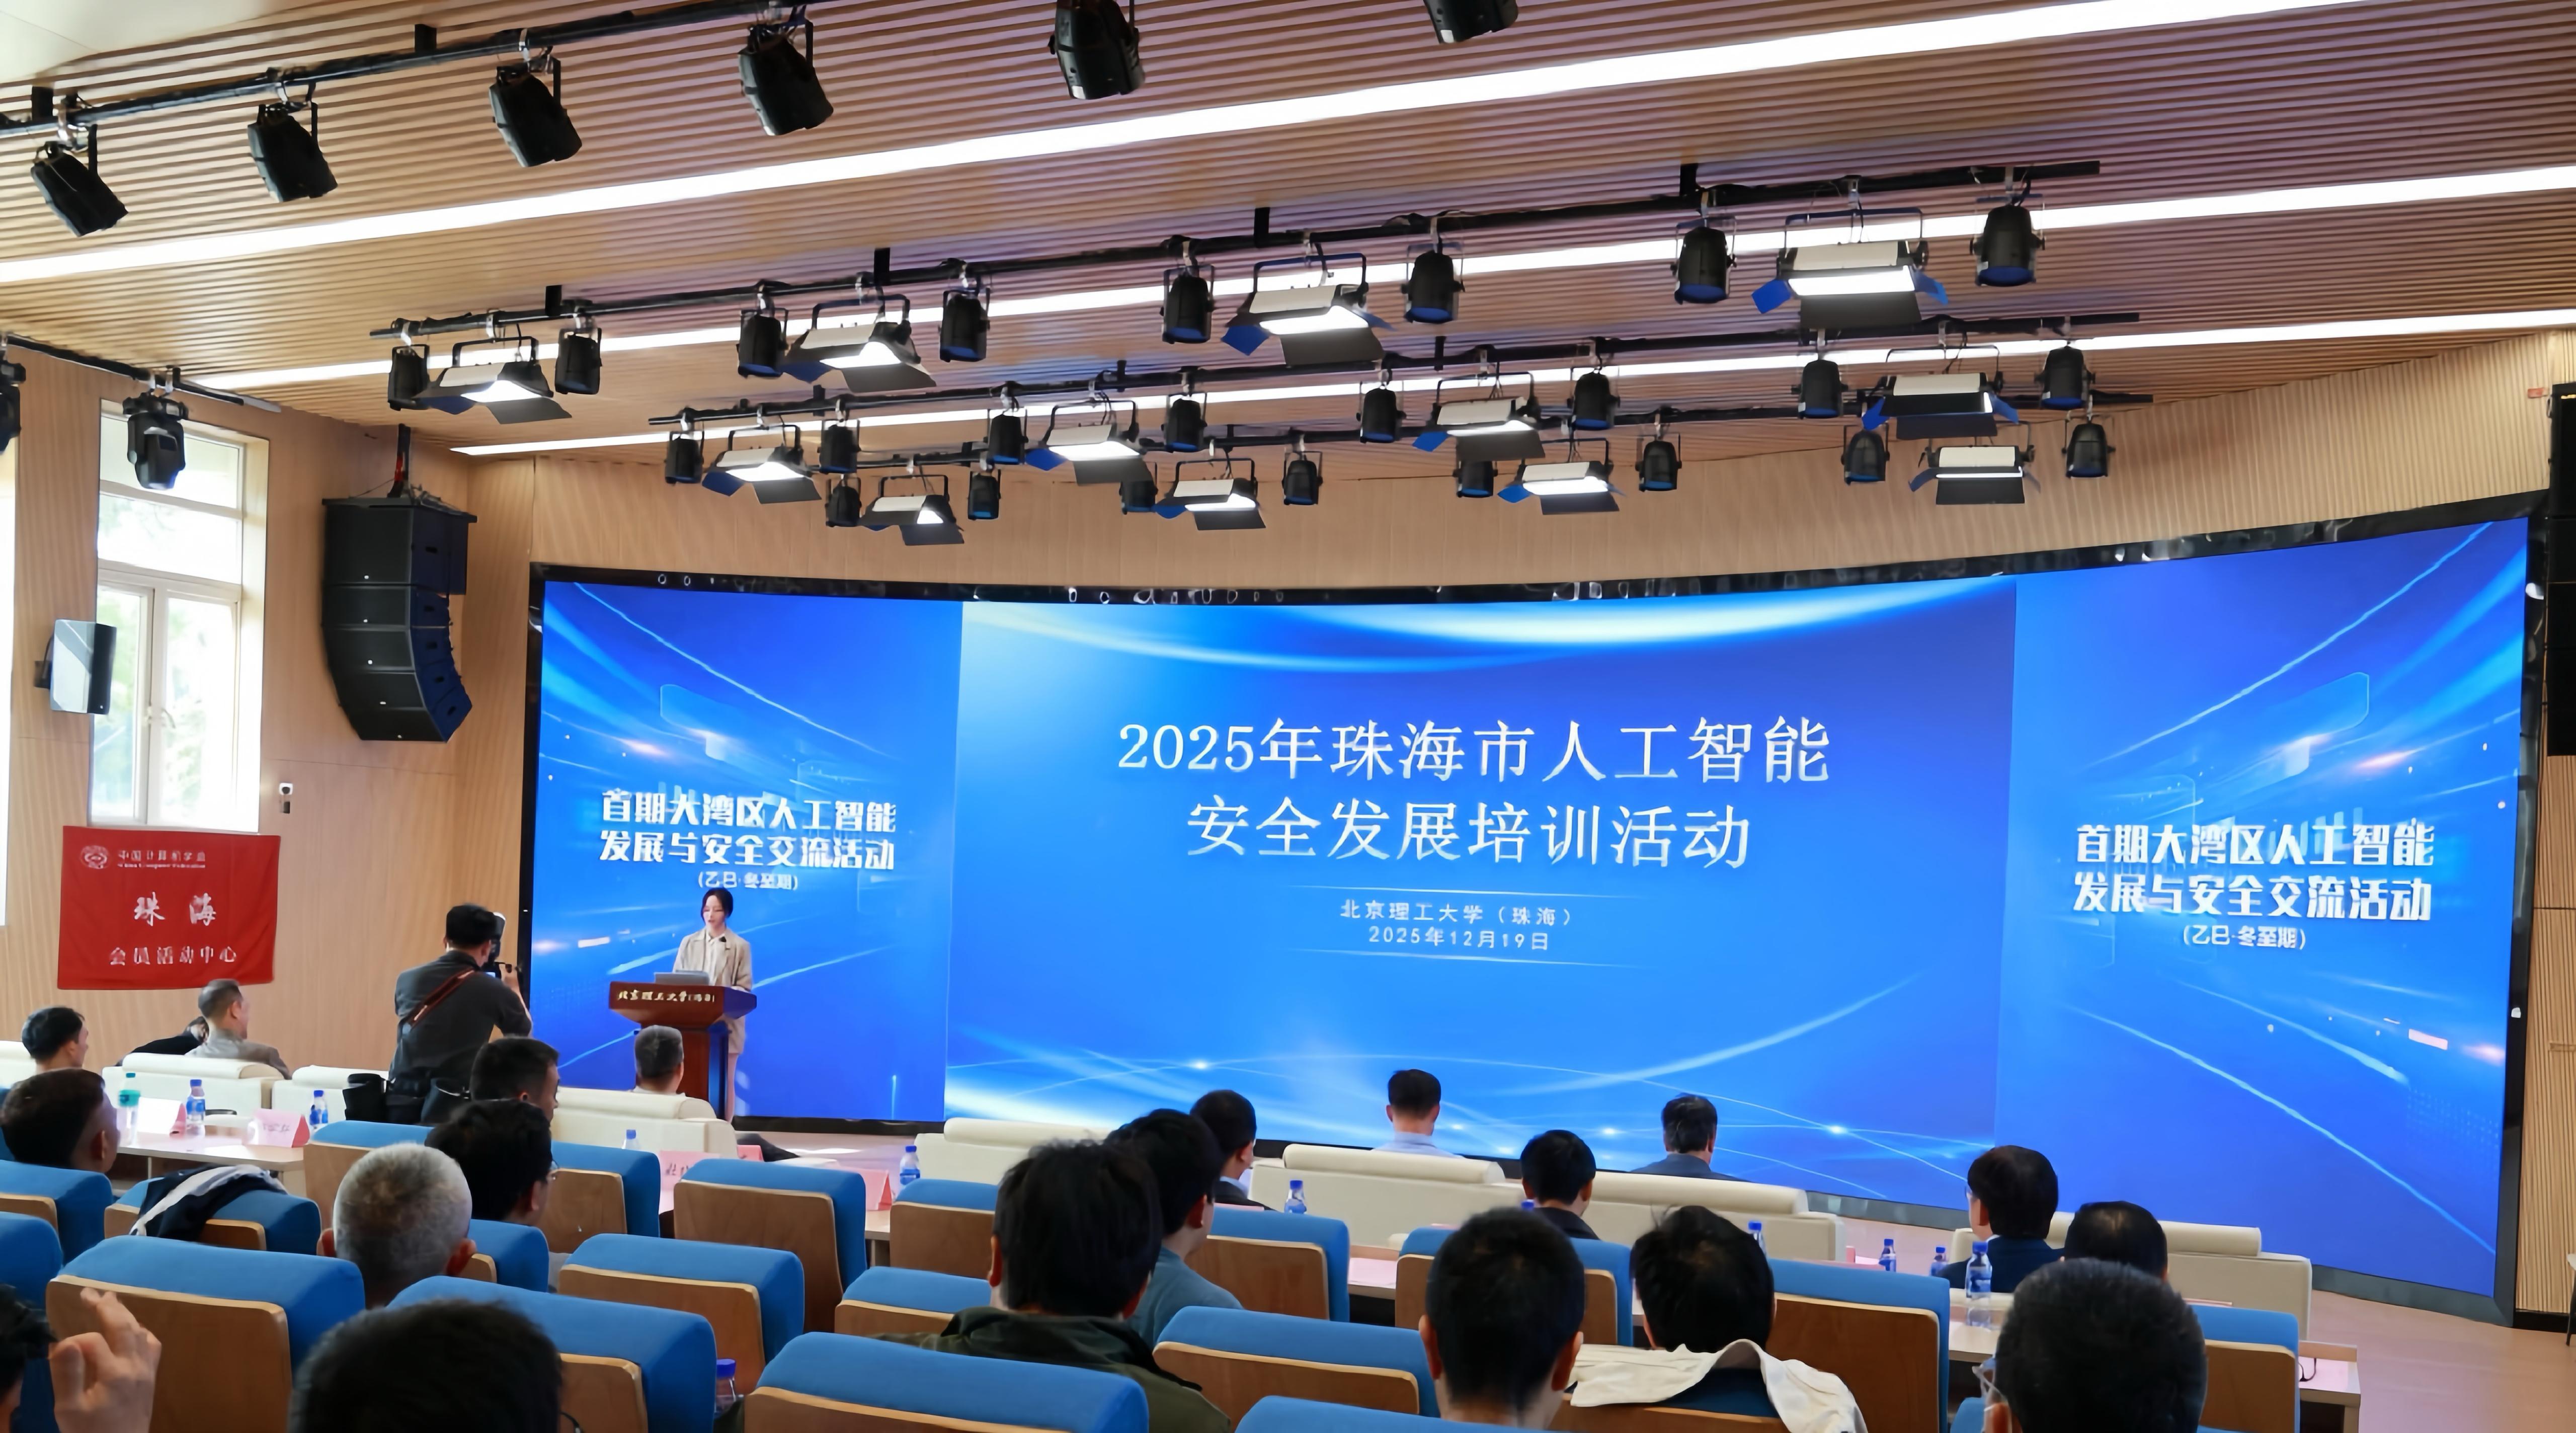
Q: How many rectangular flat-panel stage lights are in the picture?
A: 12